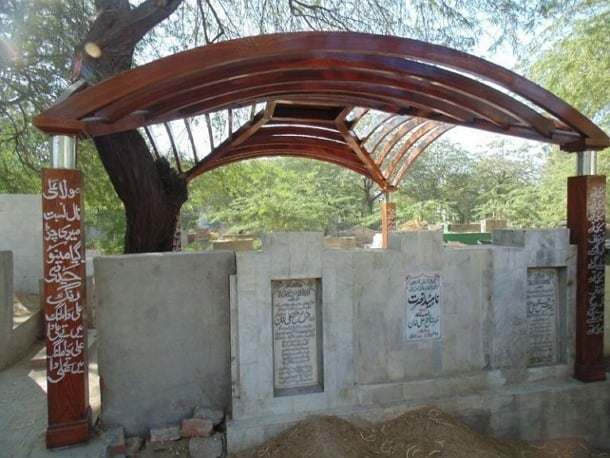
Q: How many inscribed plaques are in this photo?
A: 3